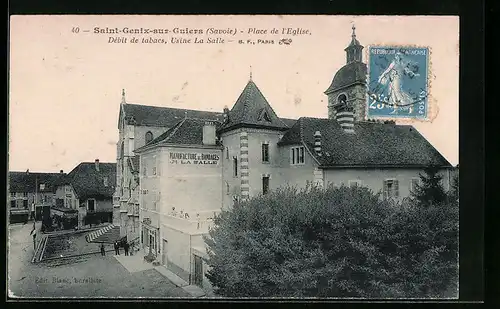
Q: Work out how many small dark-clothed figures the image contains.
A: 3